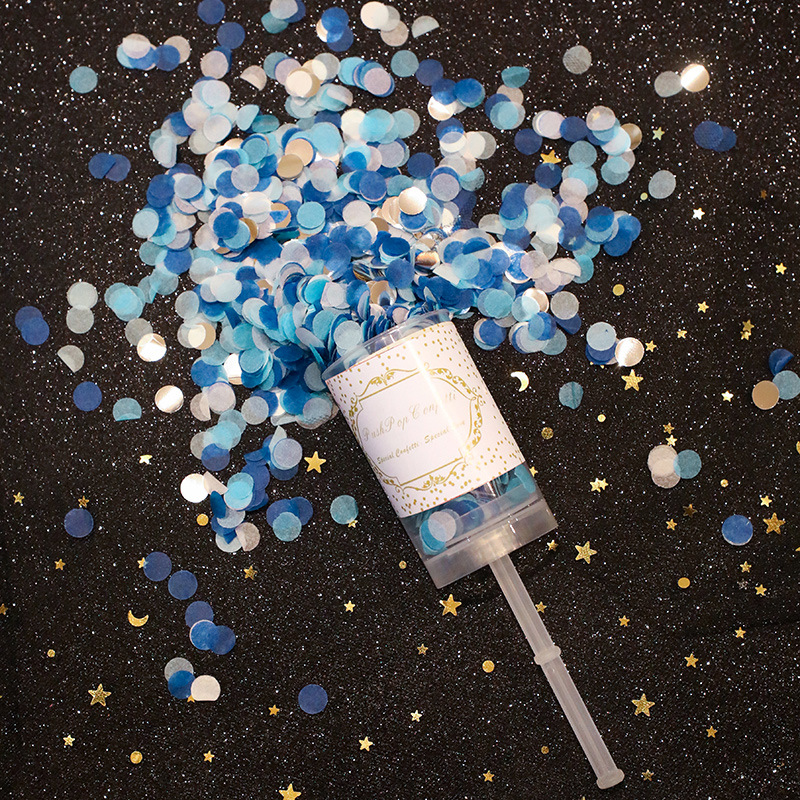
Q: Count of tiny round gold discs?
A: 12